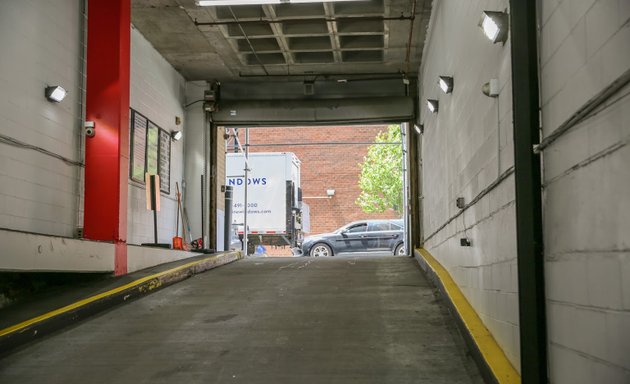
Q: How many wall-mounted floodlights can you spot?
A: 6